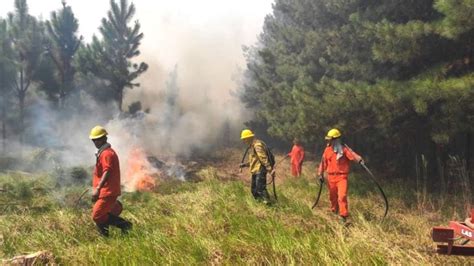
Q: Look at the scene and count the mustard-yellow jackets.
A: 1